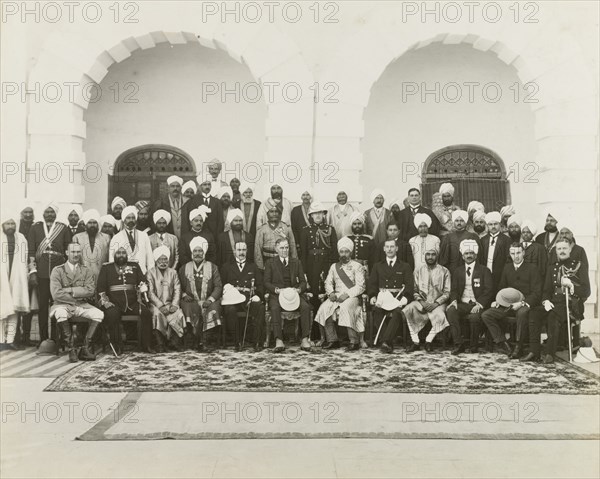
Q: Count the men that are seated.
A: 12